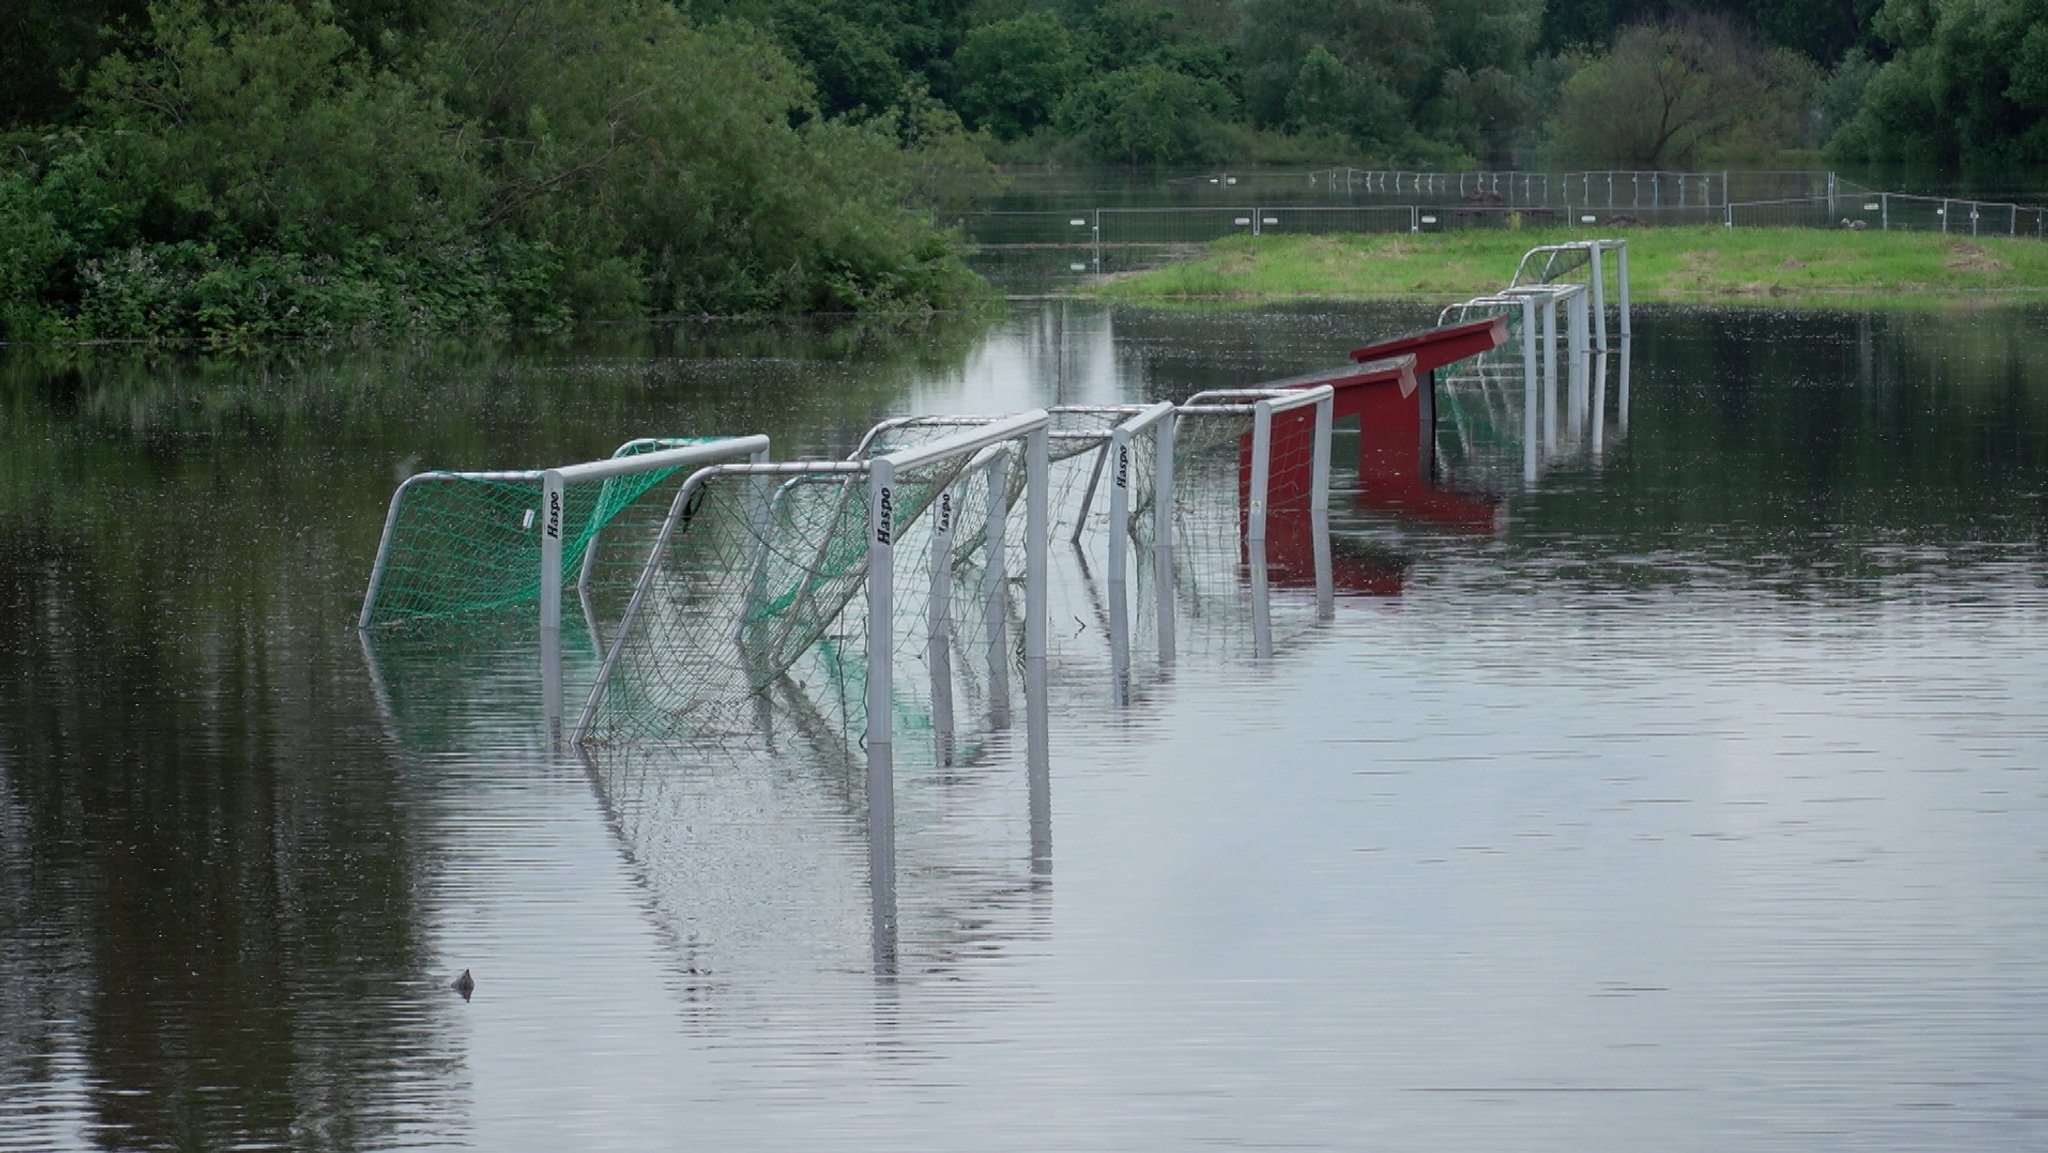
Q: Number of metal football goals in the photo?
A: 8